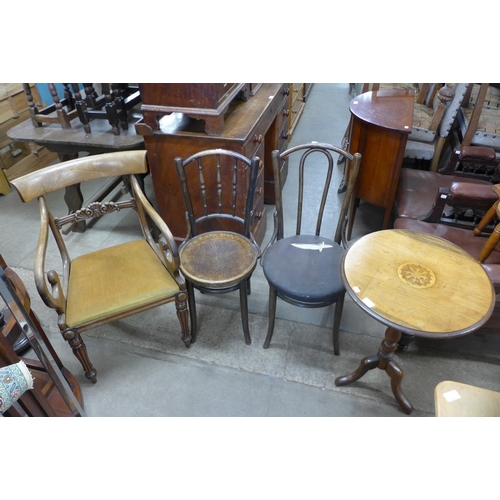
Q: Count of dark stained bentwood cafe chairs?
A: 2